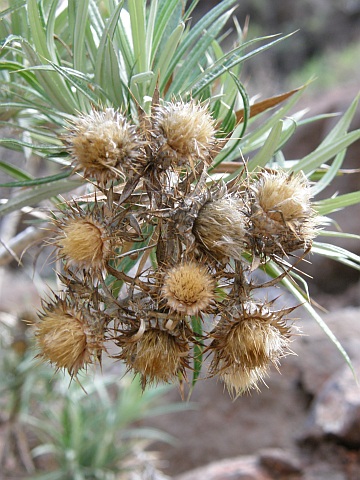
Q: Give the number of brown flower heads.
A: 9